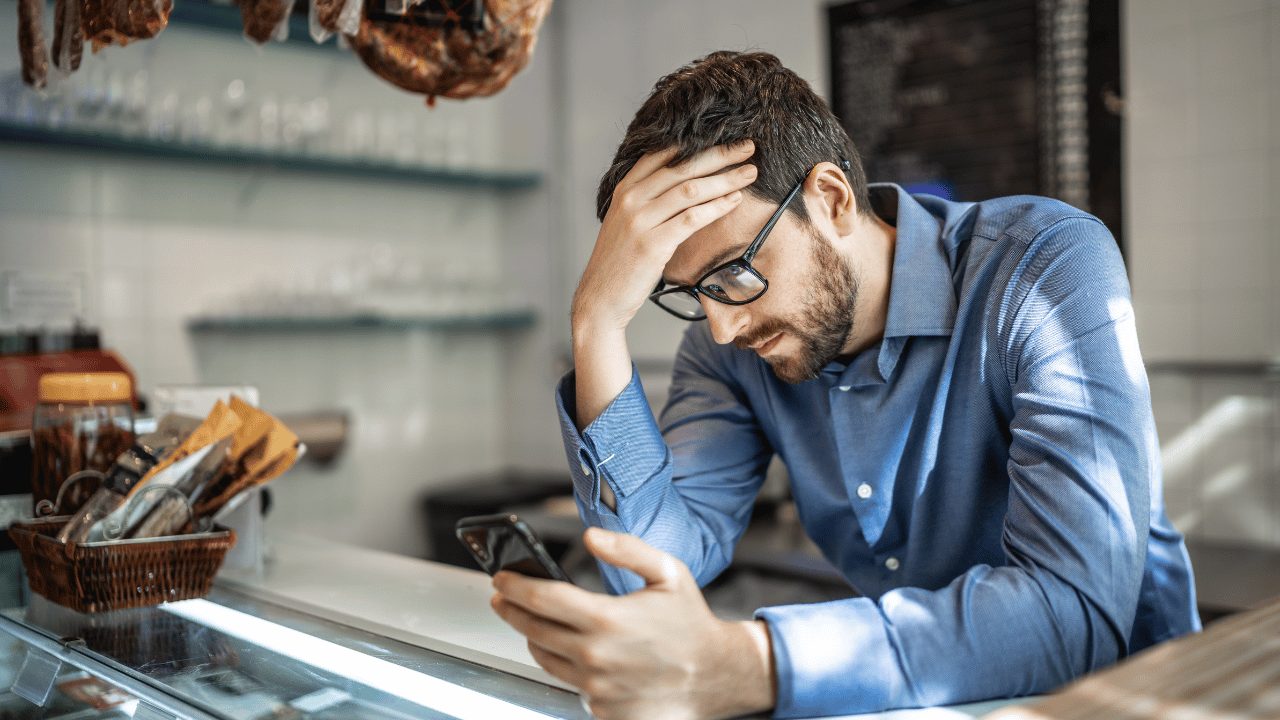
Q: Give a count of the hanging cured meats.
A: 6